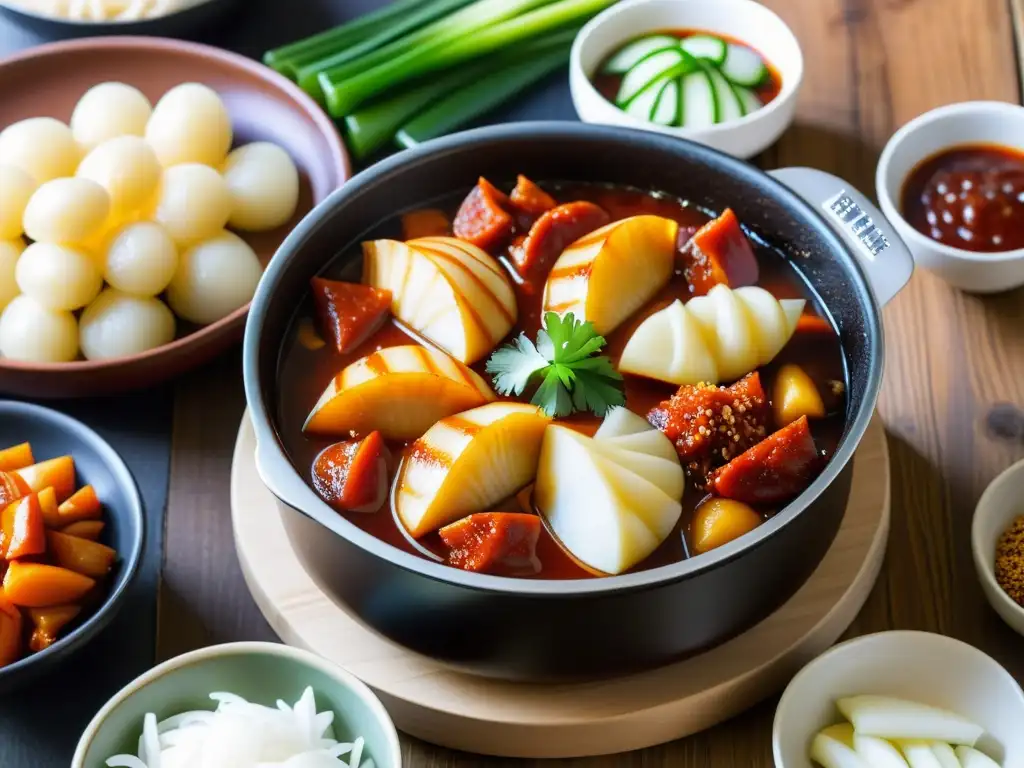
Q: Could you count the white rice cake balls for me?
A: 14